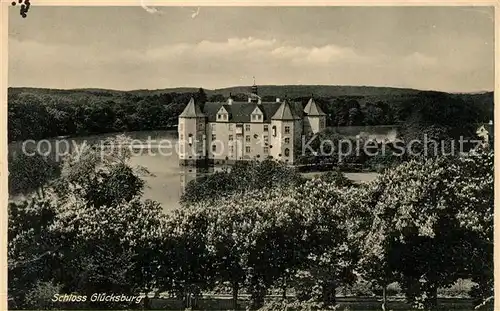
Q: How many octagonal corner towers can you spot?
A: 3